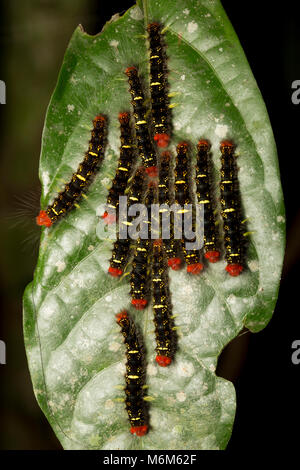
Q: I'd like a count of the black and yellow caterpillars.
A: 12